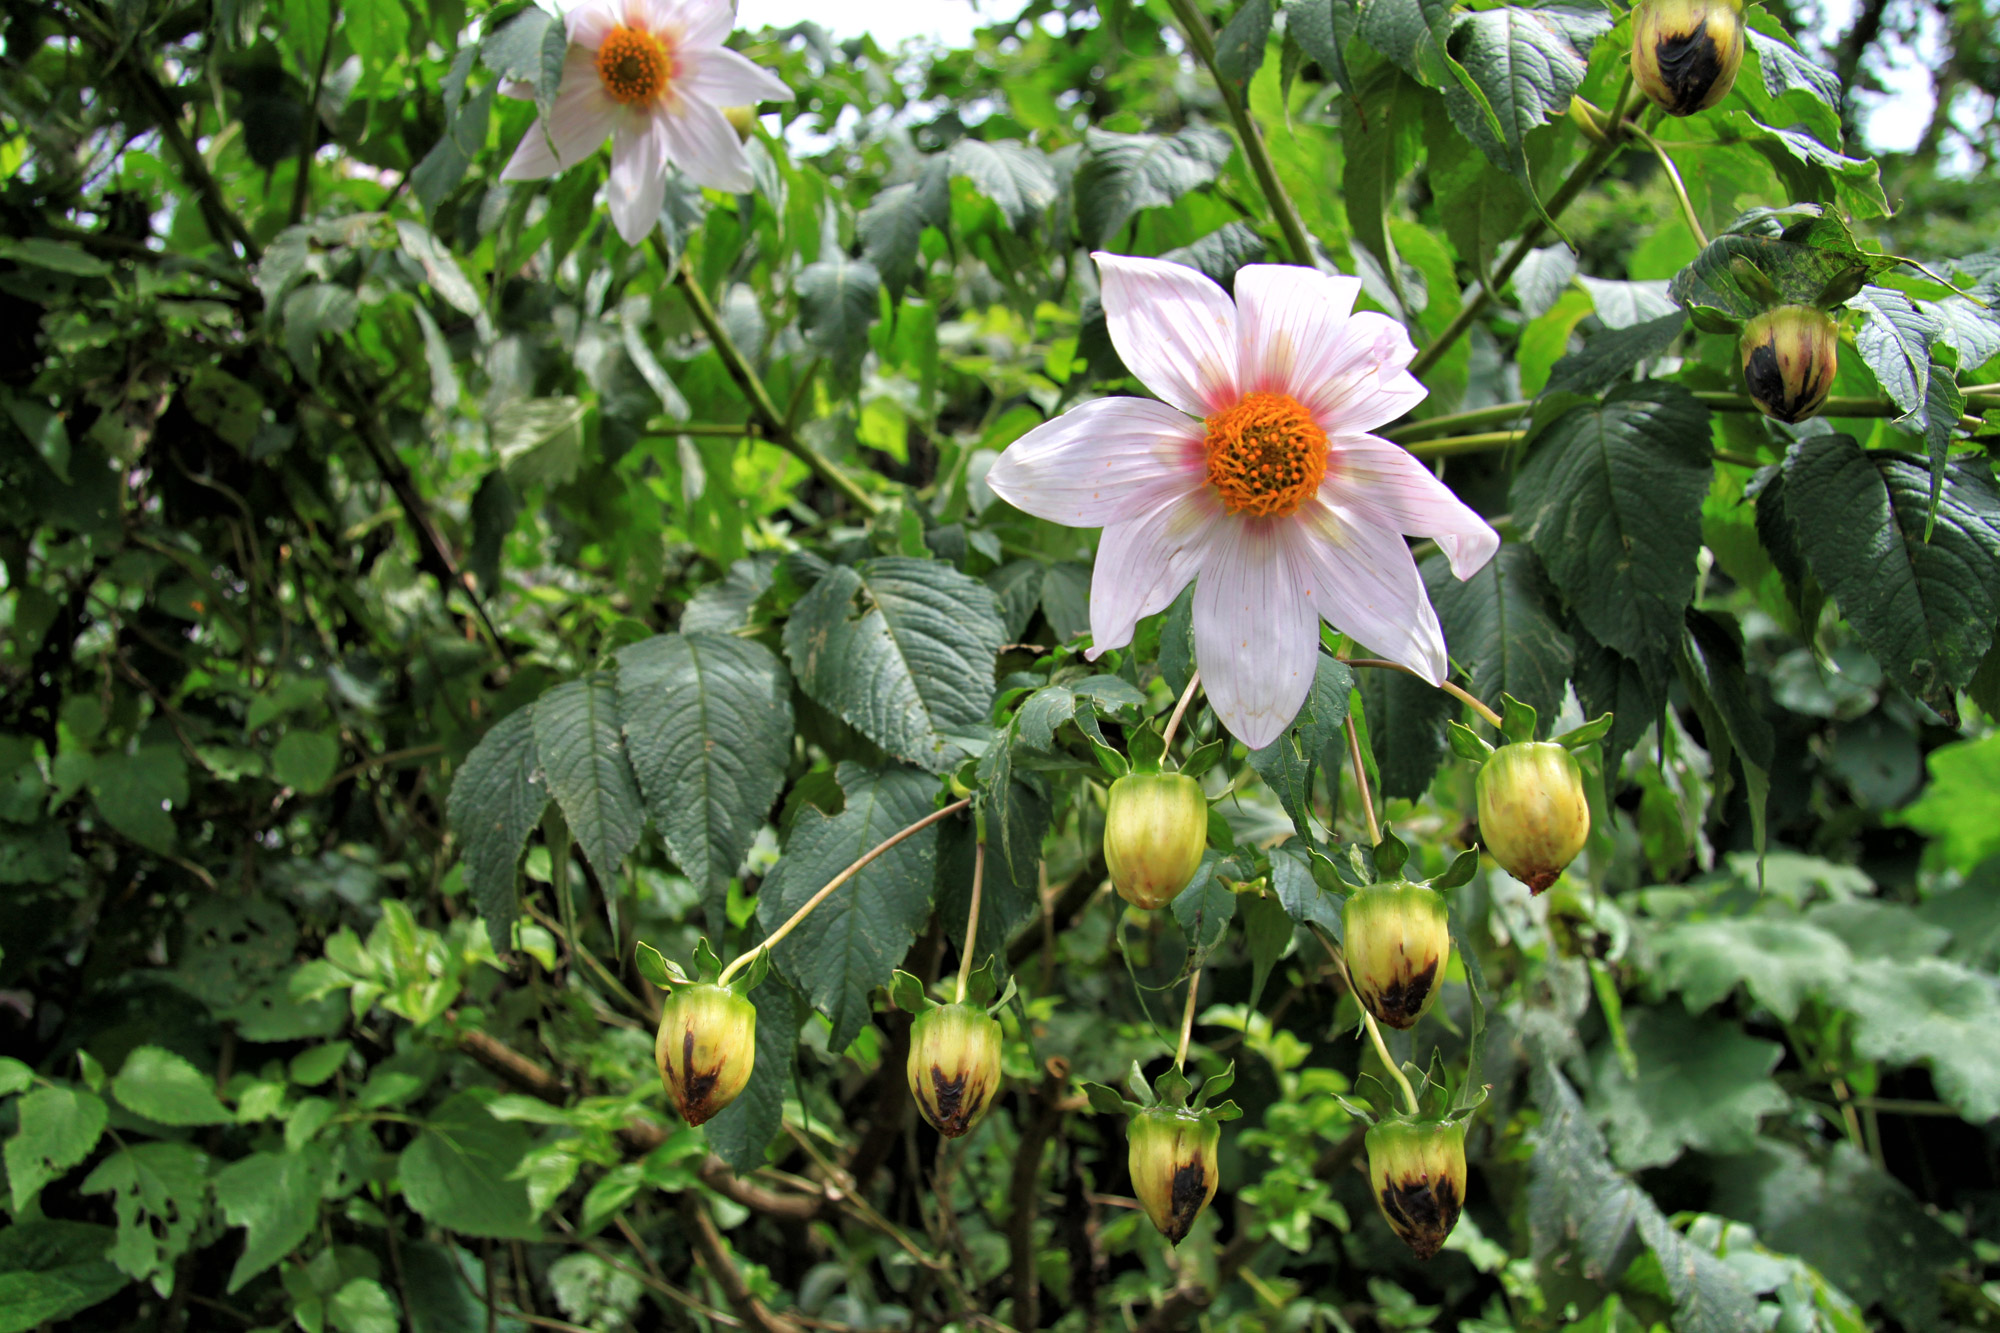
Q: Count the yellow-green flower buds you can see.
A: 9